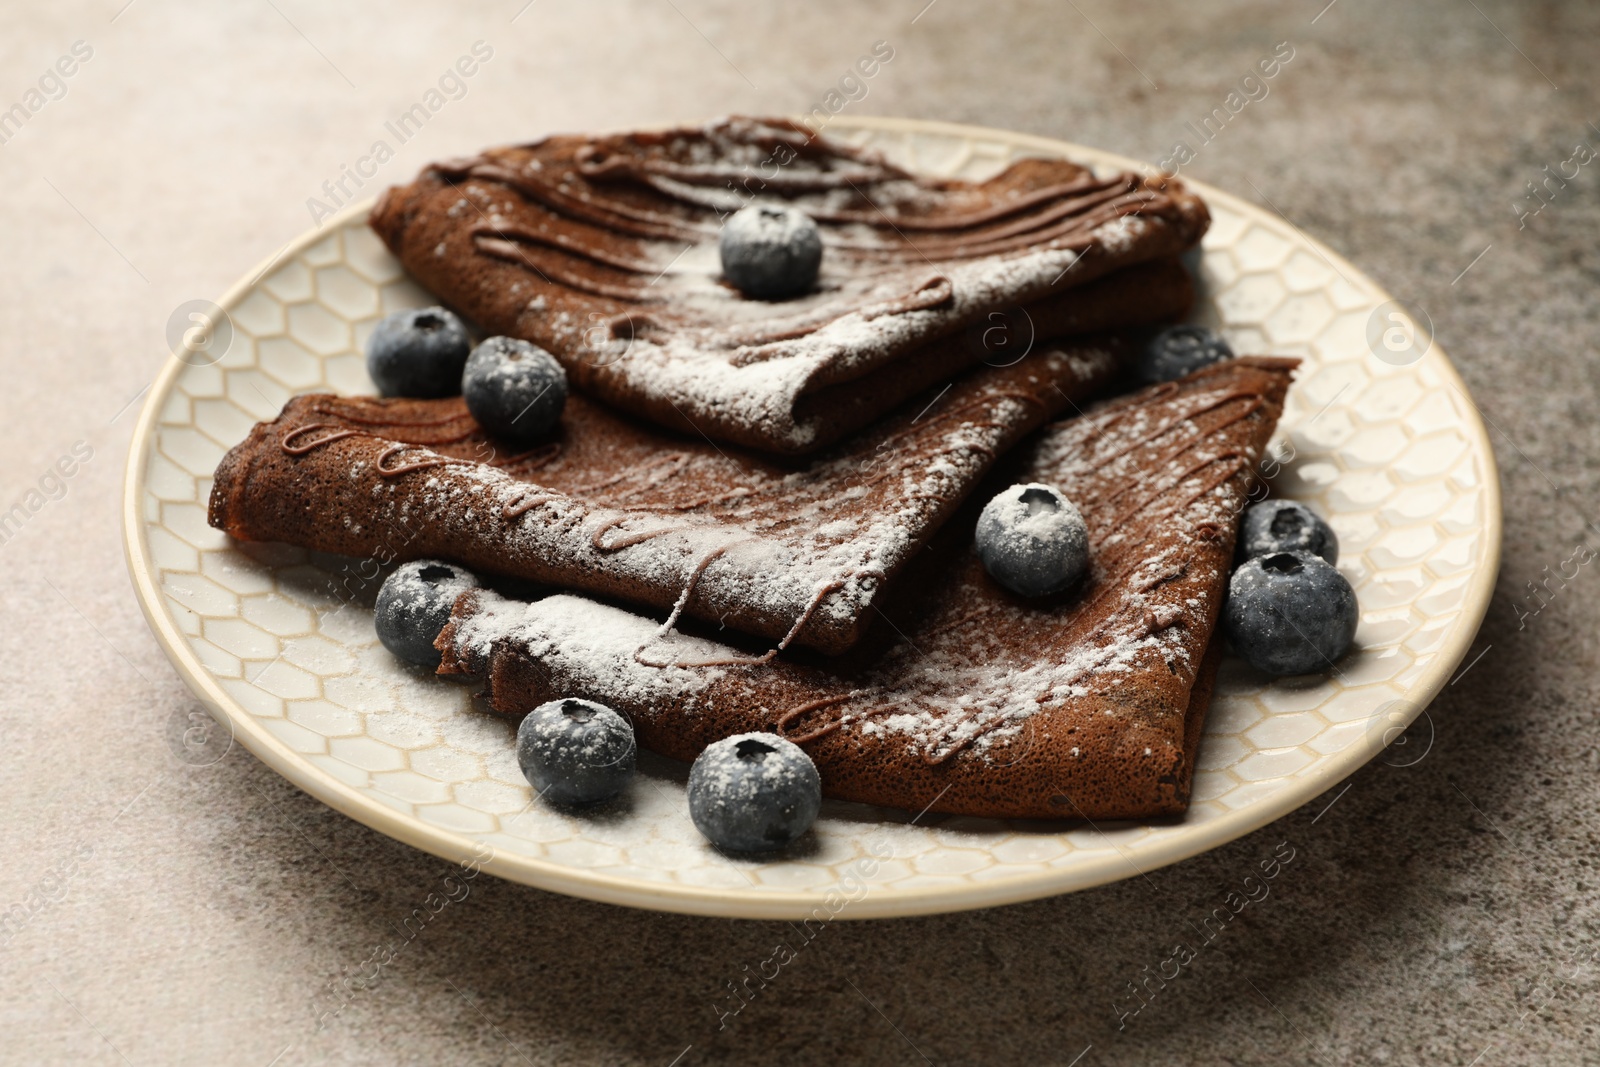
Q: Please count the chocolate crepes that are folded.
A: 3